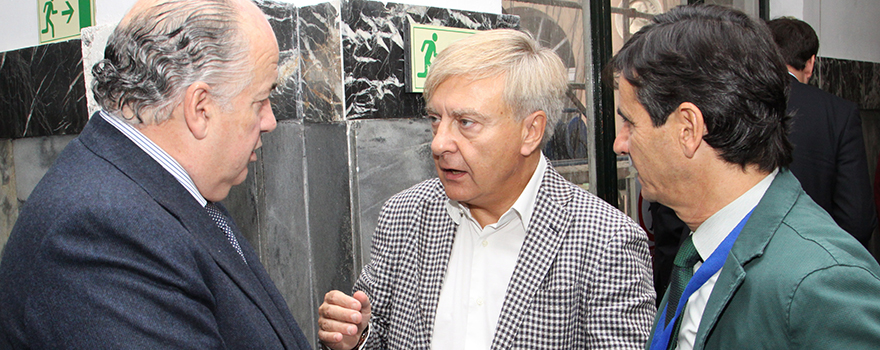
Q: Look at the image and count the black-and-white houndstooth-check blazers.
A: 1